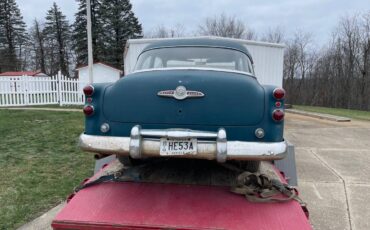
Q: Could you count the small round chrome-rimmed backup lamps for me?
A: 2